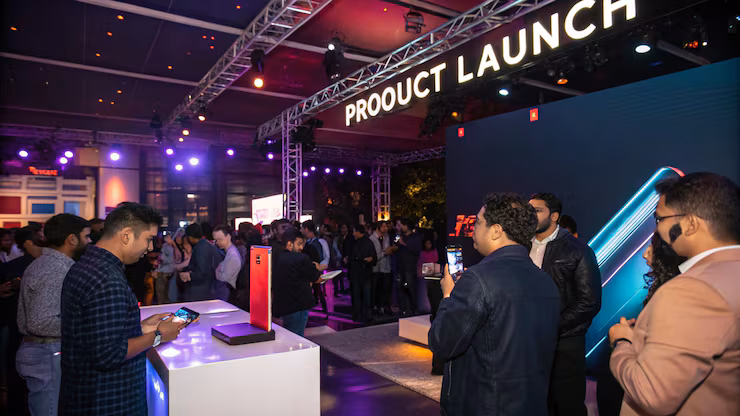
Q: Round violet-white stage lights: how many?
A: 14